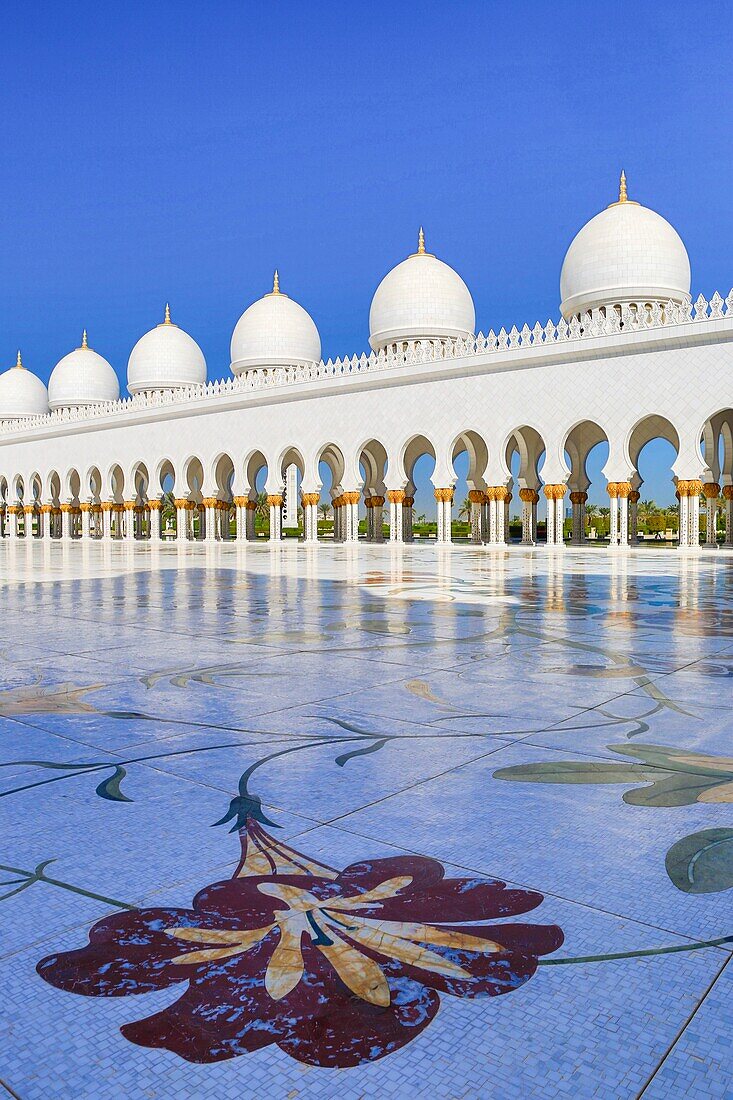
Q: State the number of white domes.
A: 6